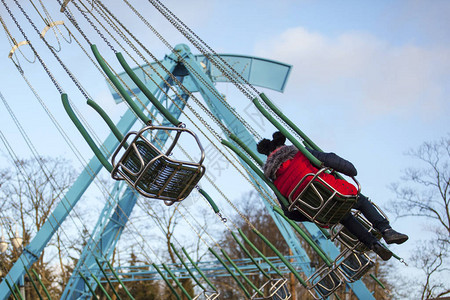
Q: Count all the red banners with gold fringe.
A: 0